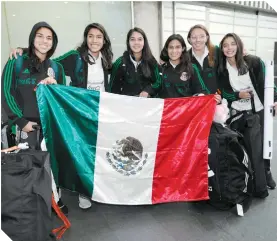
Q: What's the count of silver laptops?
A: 0